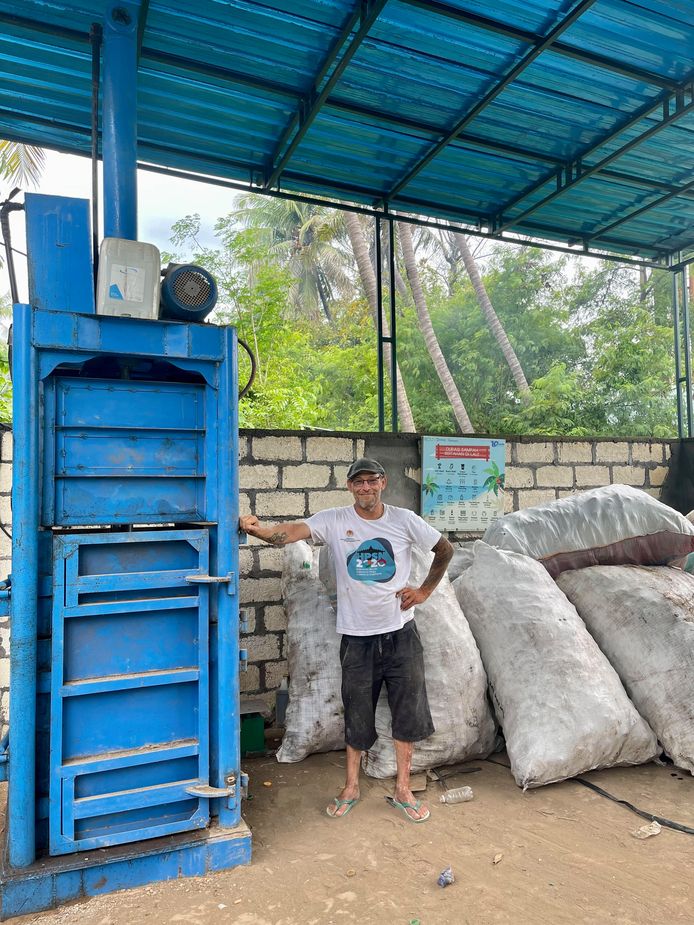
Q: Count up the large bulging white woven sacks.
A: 5